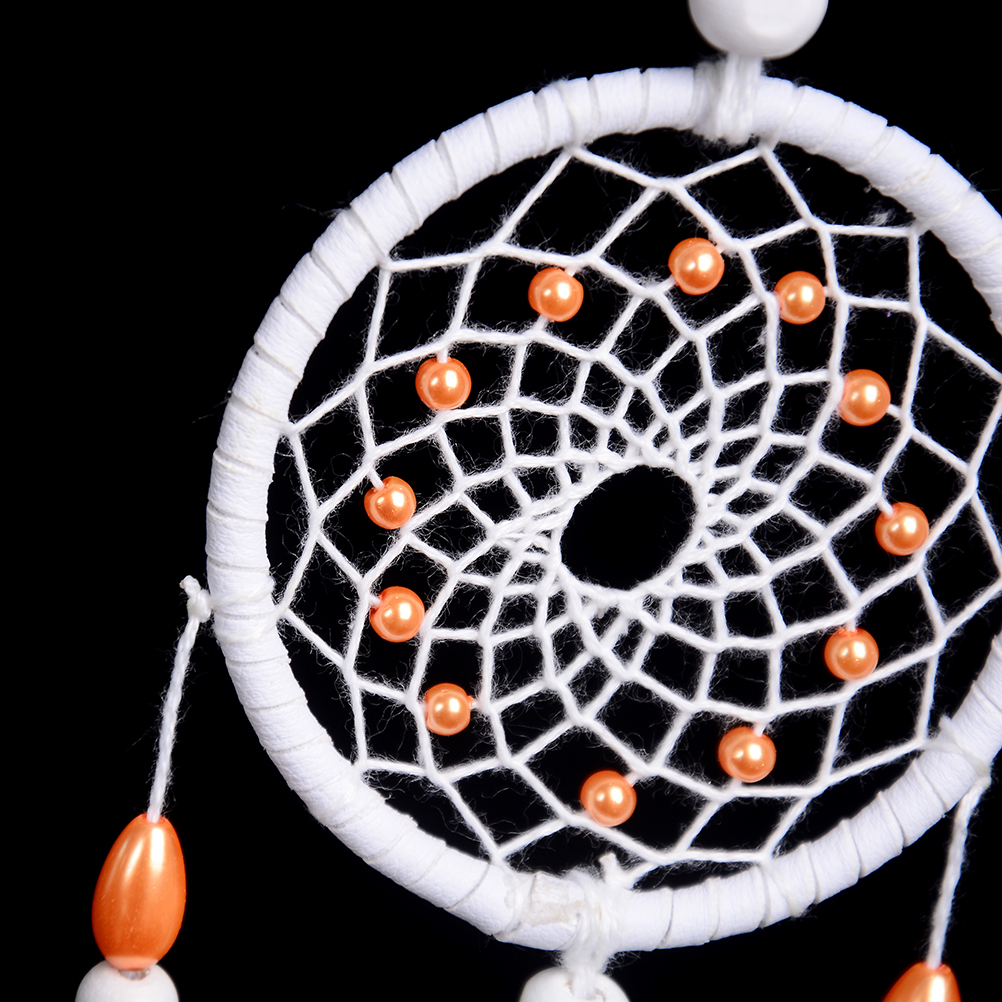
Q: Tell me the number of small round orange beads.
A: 12